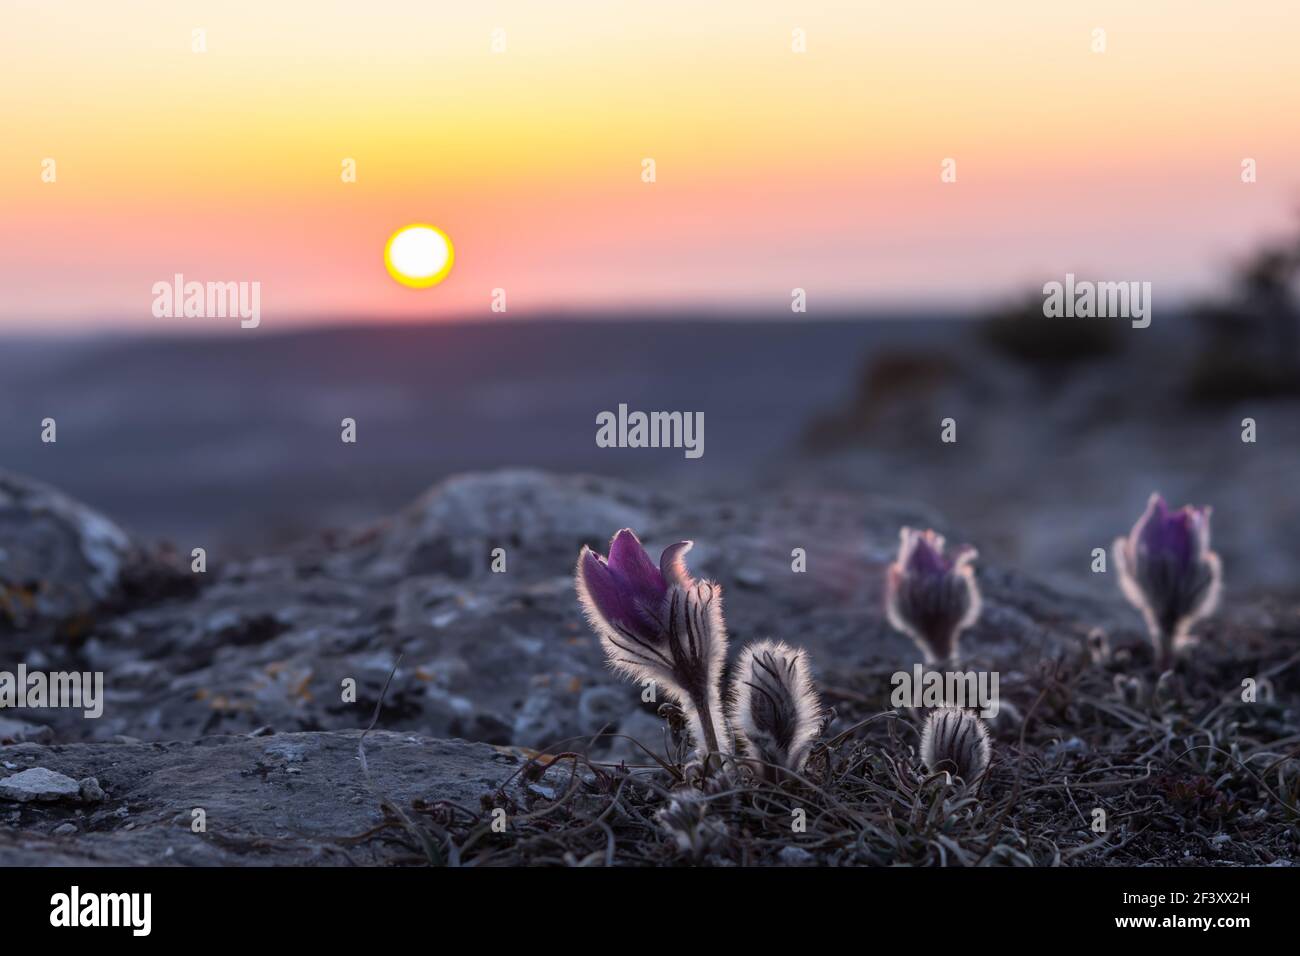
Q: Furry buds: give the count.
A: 5